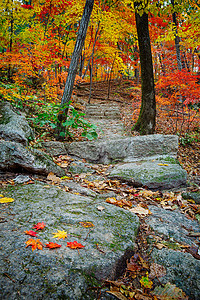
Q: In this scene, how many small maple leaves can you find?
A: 6